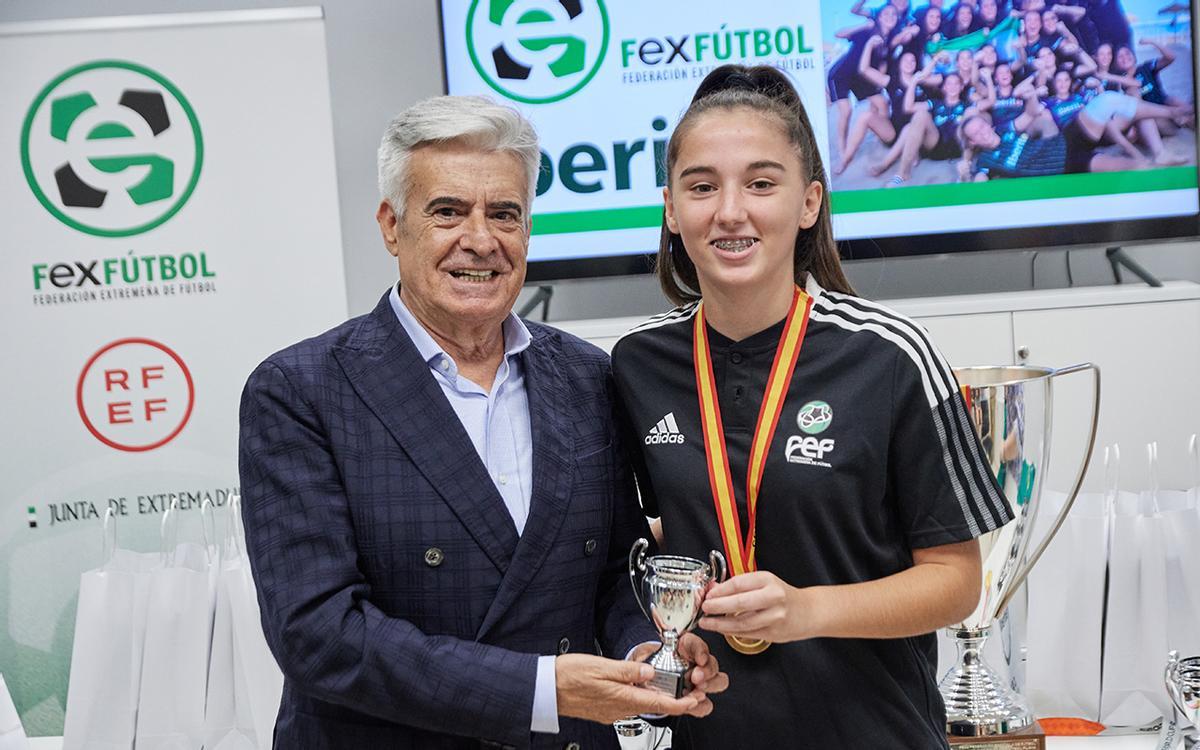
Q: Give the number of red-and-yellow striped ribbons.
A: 1